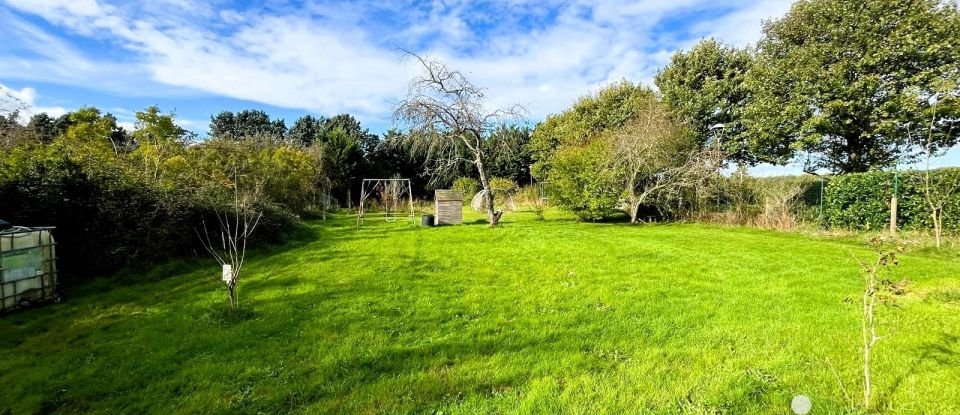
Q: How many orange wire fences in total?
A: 0